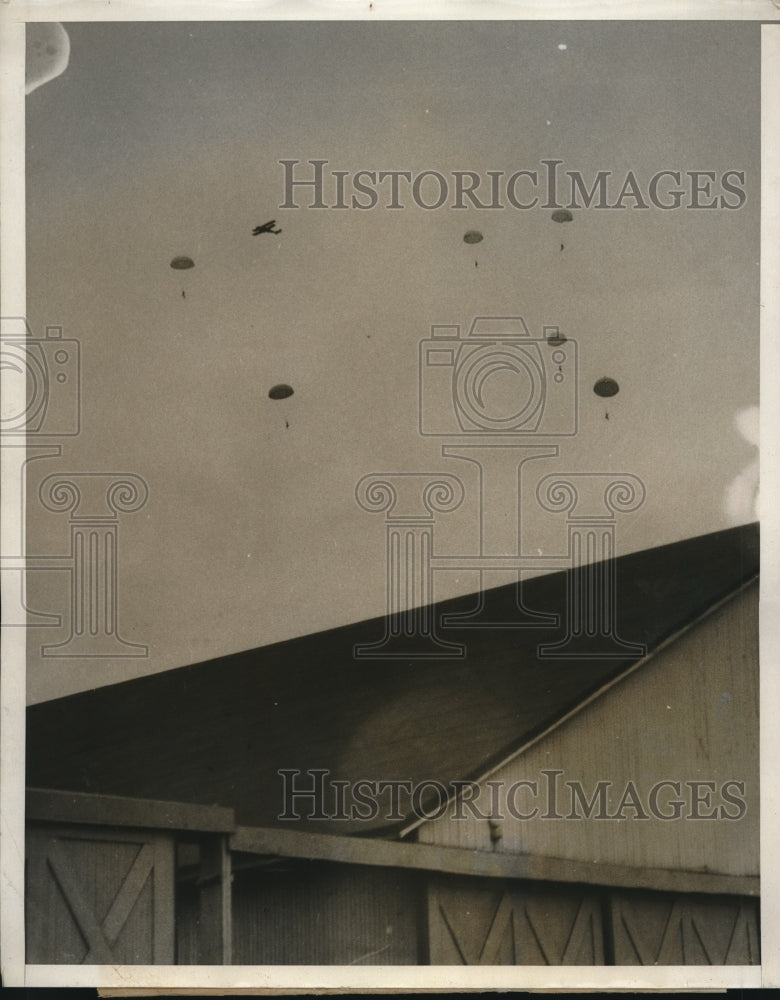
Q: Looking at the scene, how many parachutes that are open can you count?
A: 6